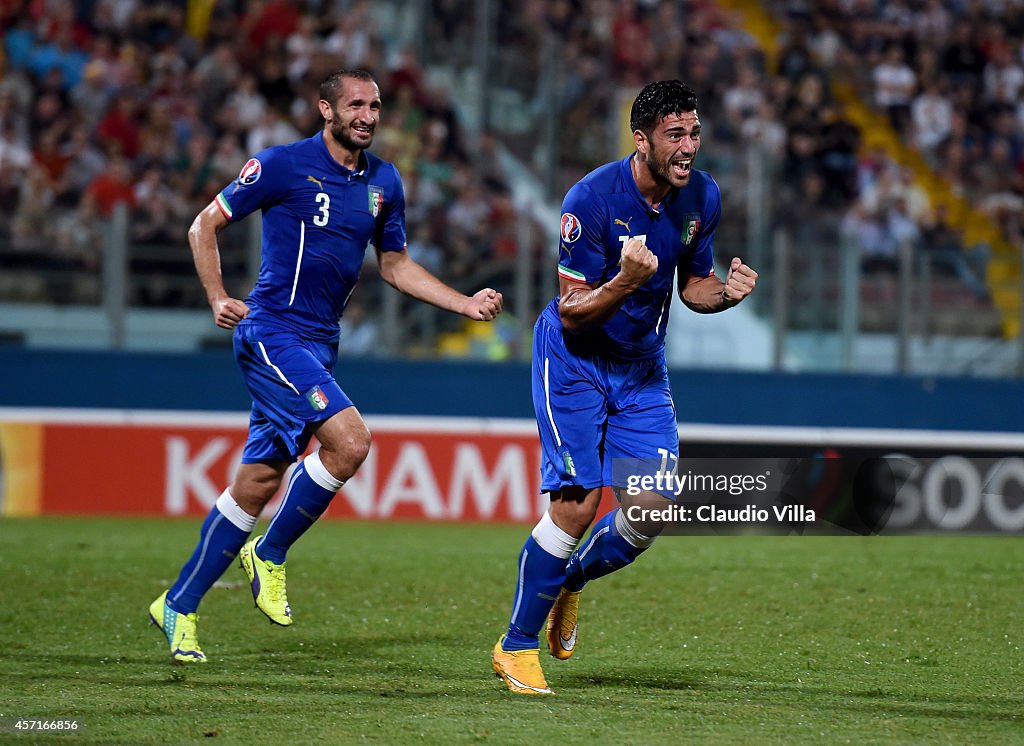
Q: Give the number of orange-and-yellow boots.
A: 2